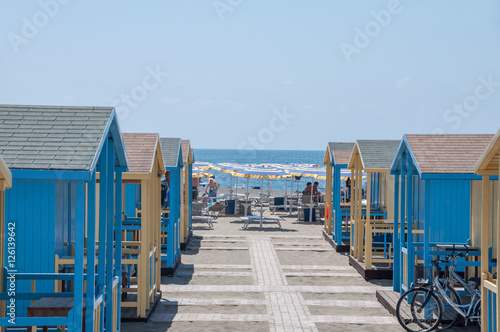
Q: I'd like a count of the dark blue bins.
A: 3